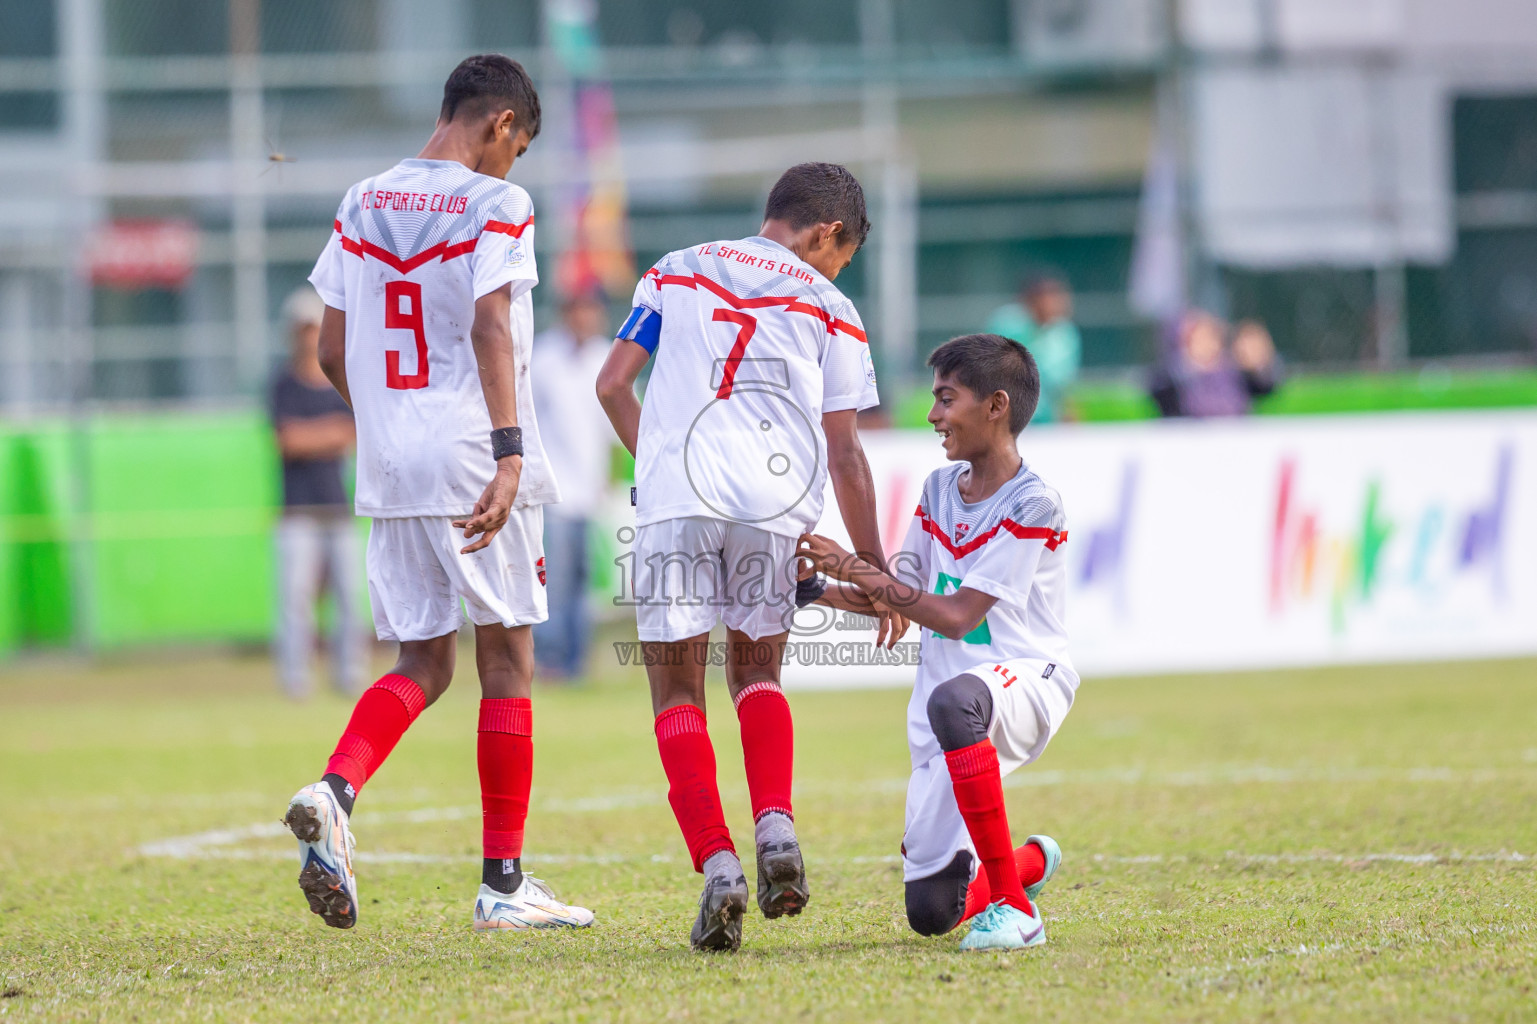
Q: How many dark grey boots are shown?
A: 2